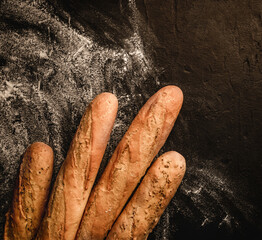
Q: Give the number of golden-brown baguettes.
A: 4